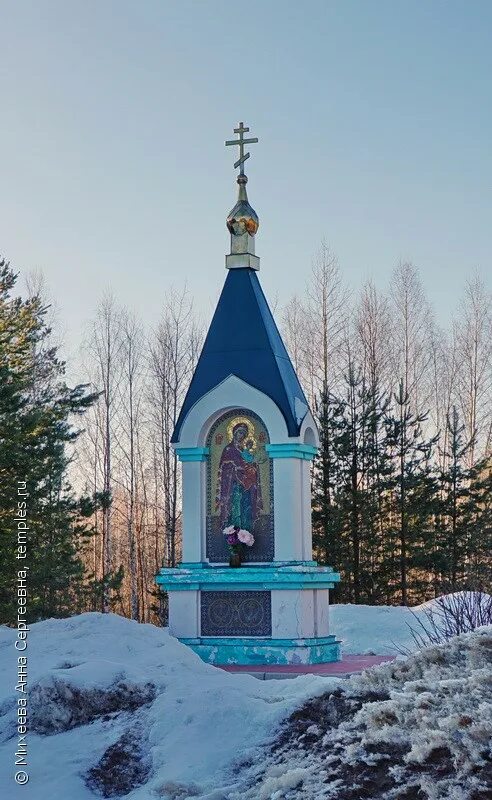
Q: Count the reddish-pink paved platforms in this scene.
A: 1